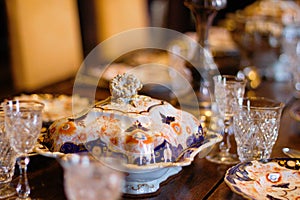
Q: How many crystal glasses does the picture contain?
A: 5